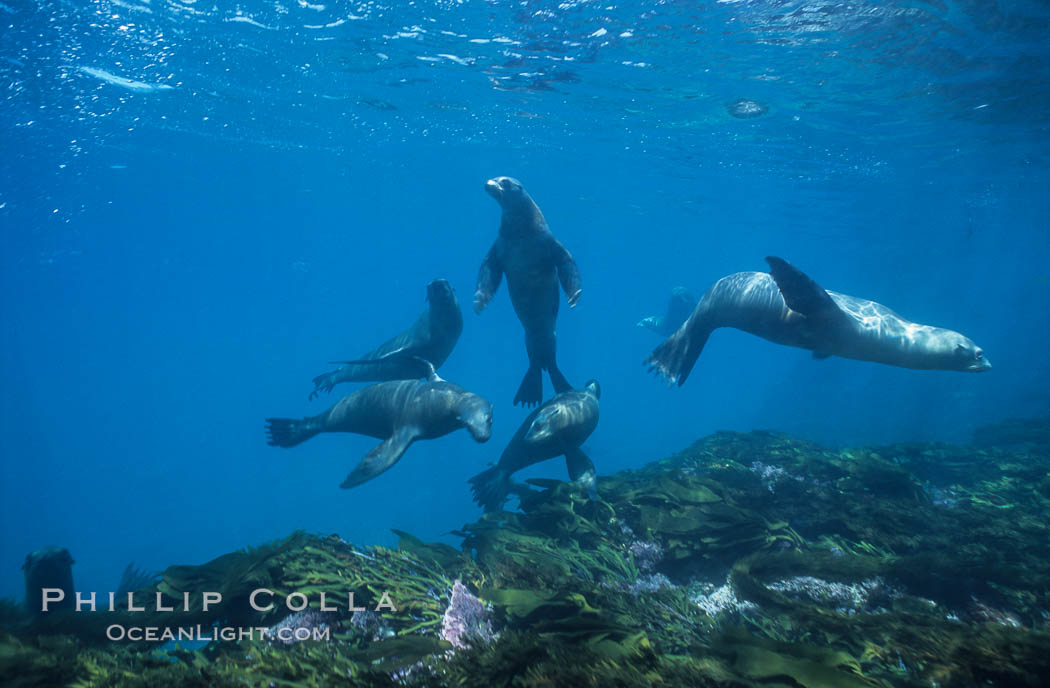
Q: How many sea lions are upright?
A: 1